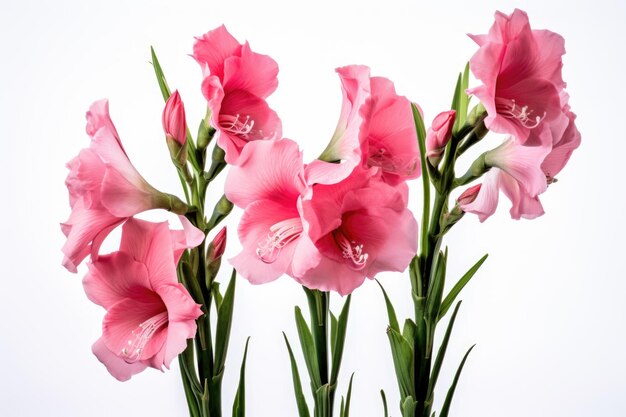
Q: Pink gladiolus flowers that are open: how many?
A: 8